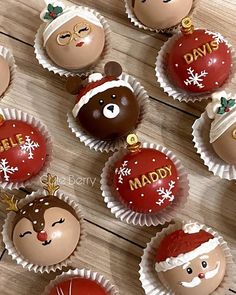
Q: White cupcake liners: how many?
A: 11